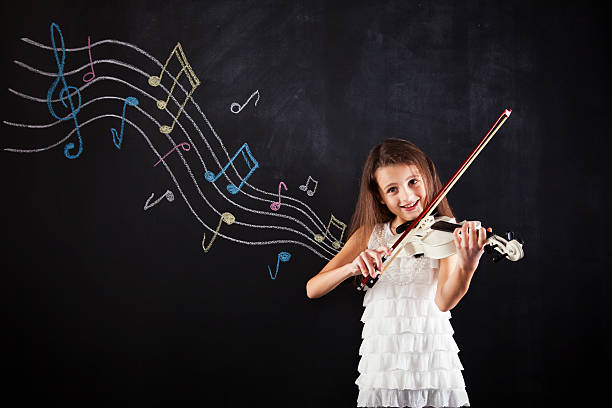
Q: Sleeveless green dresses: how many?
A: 0